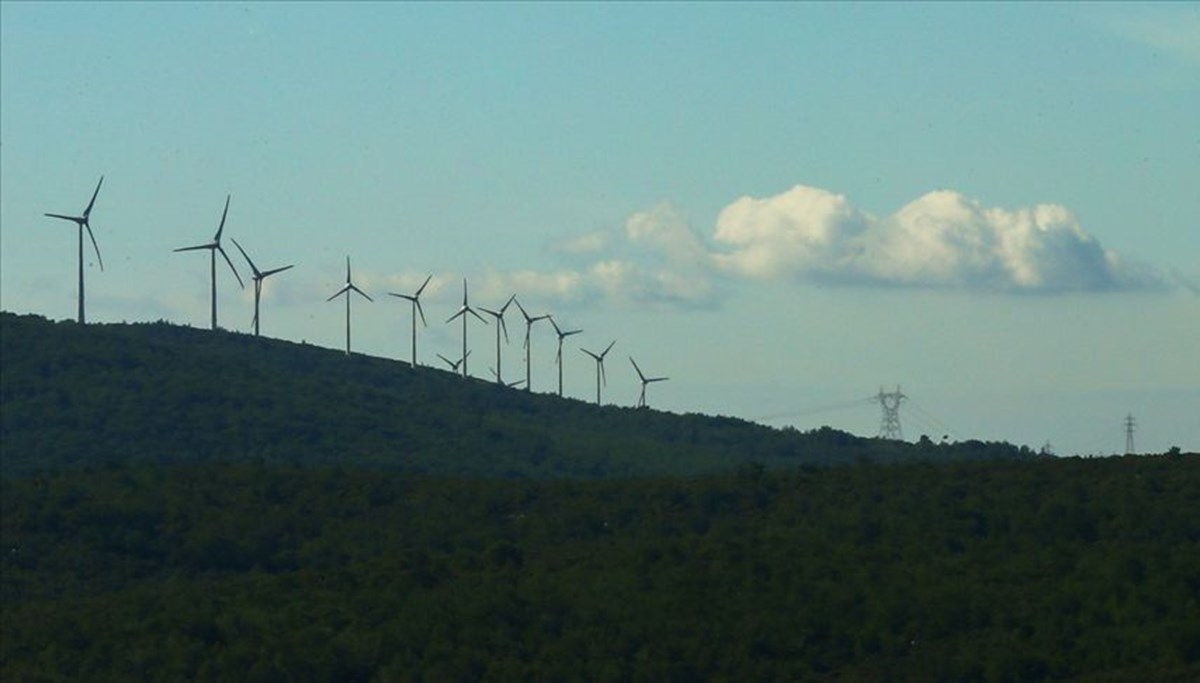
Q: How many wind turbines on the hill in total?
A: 13